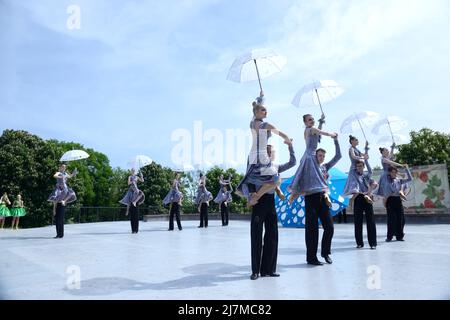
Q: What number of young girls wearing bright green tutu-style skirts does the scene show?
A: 2